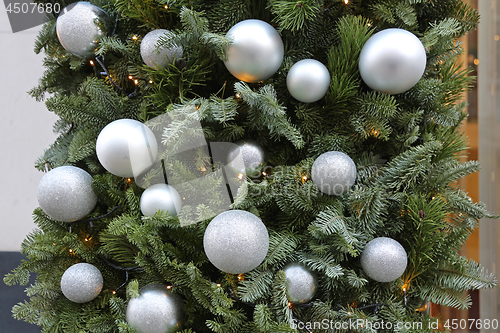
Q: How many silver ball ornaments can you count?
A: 15